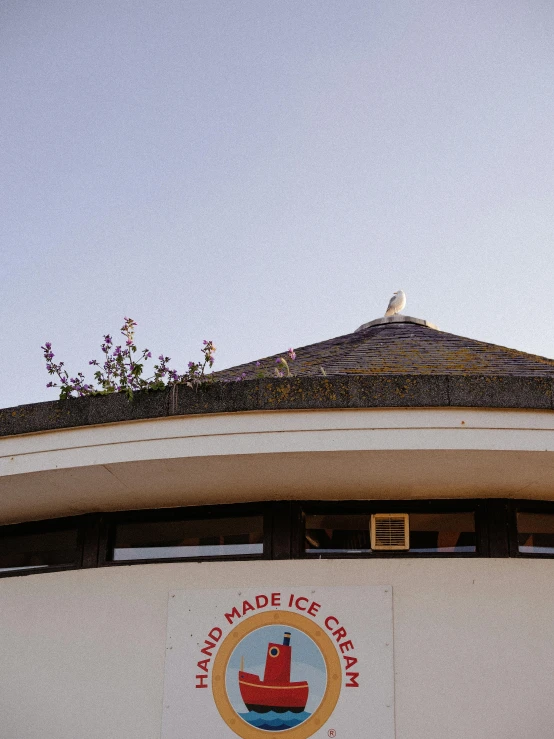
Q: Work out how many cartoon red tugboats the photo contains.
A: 1